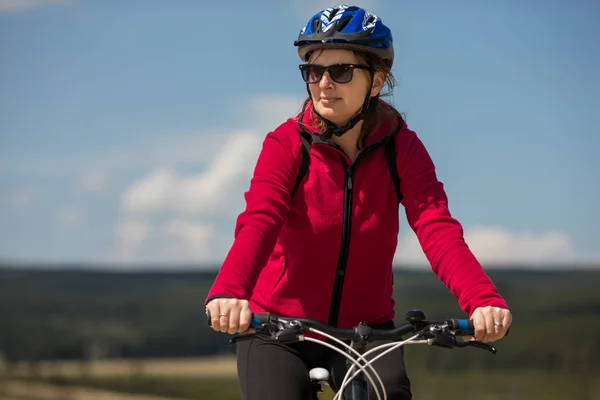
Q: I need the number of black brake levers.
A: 2